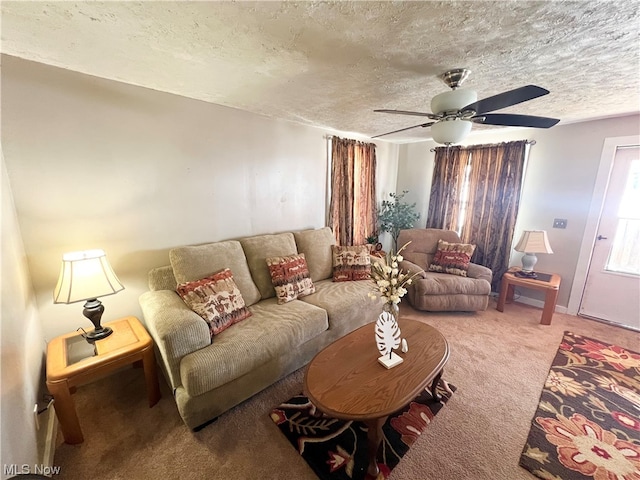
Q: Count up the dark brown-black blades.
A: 4